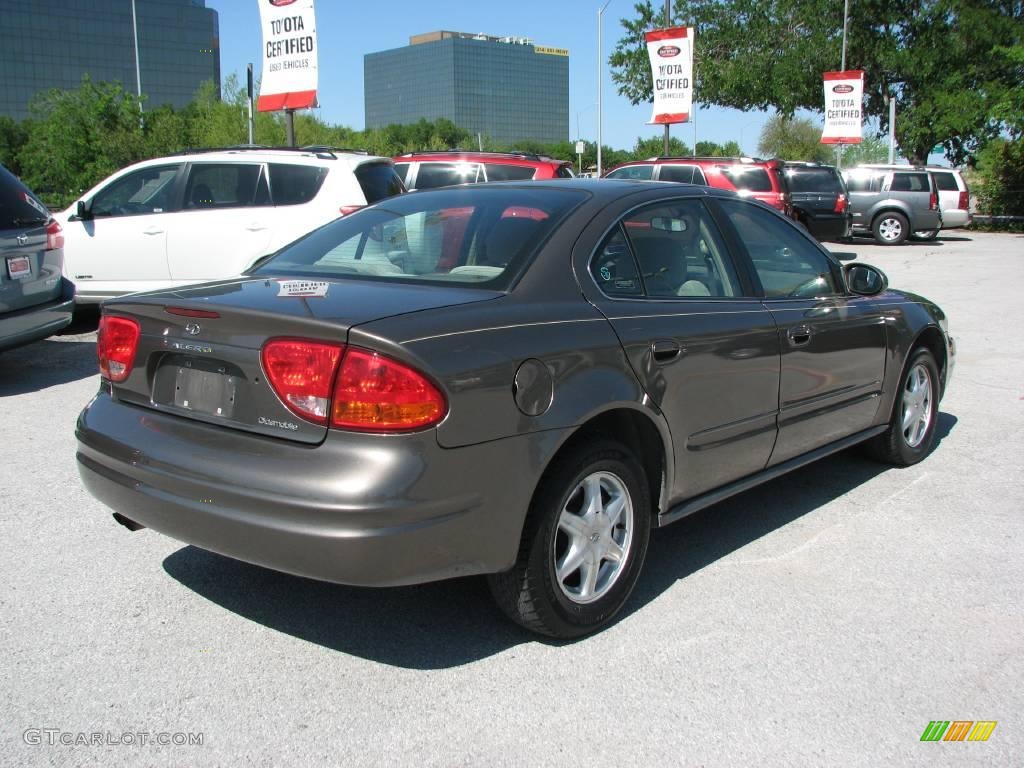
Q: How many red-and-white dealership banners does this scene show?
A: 3